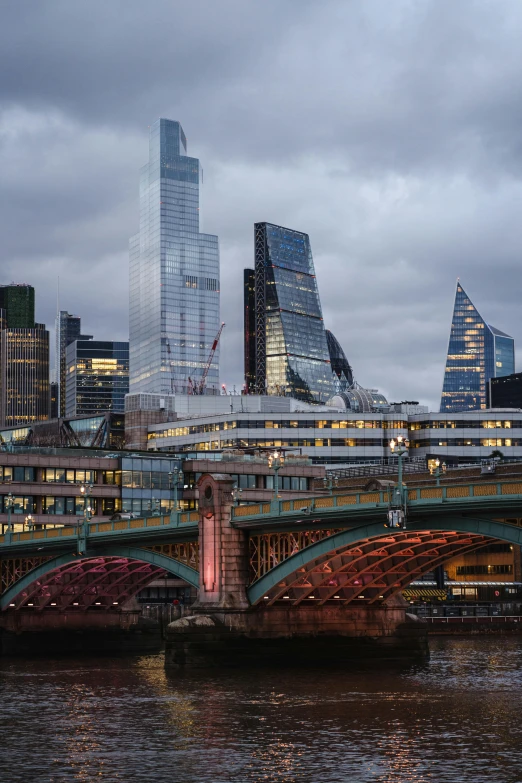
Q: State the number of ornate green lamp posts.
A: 11